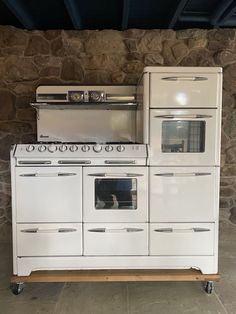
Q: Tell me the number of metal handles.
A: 8